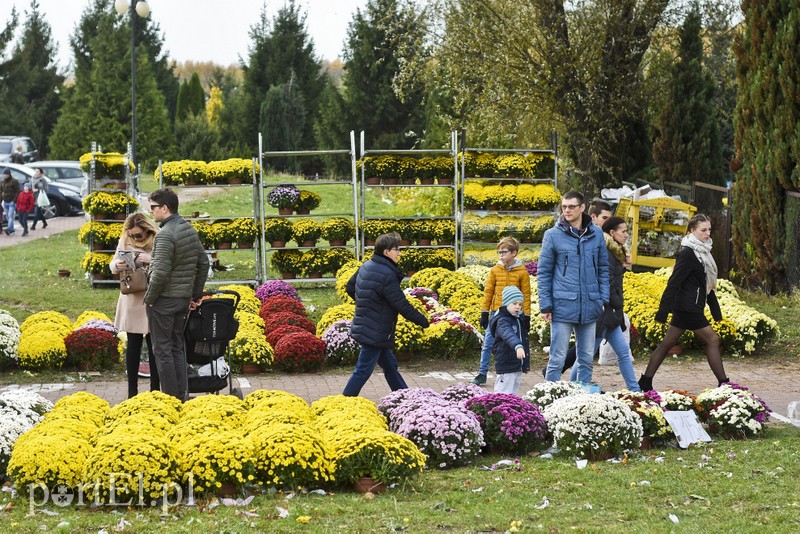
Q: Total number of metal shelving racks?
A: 5